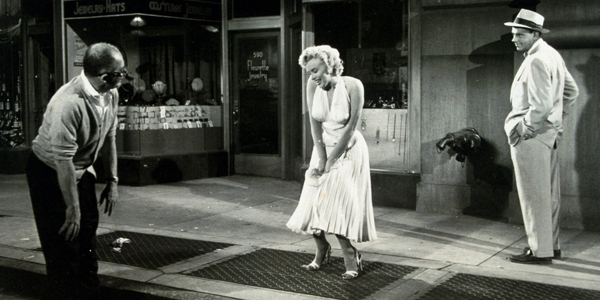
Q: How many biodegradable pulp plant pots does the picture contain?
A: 0